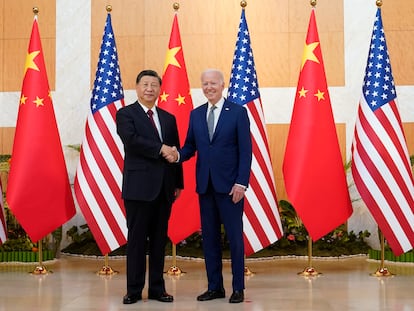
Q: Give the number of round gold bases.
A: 6